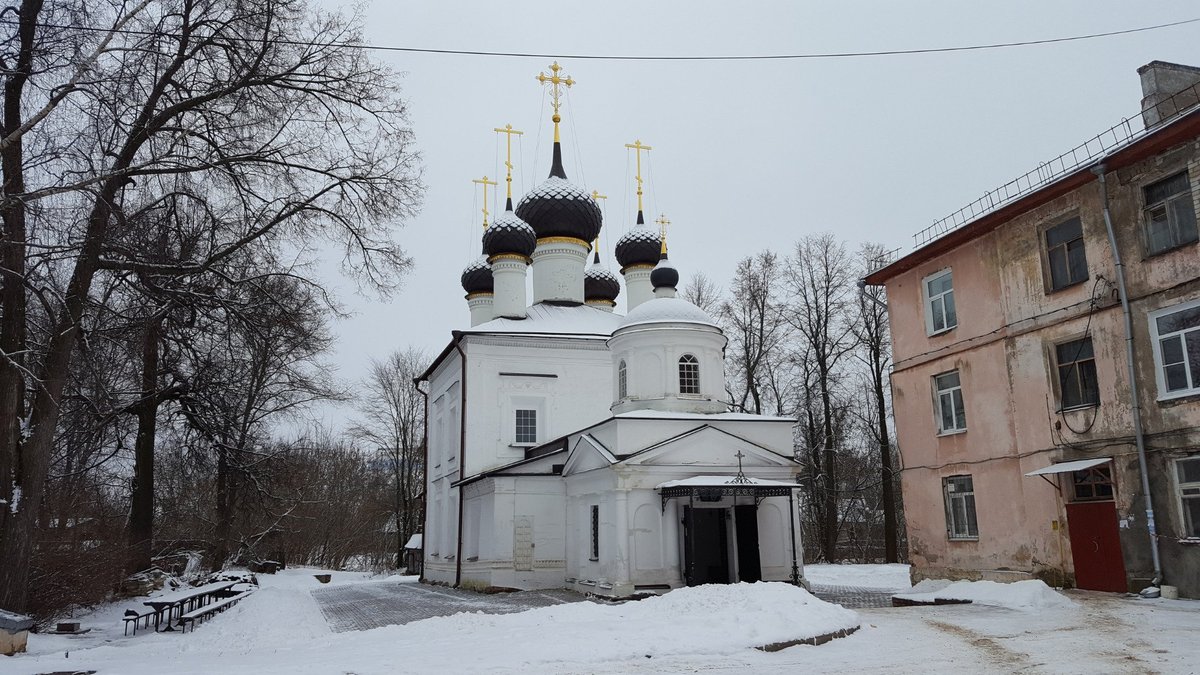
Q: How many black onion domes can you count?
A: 6